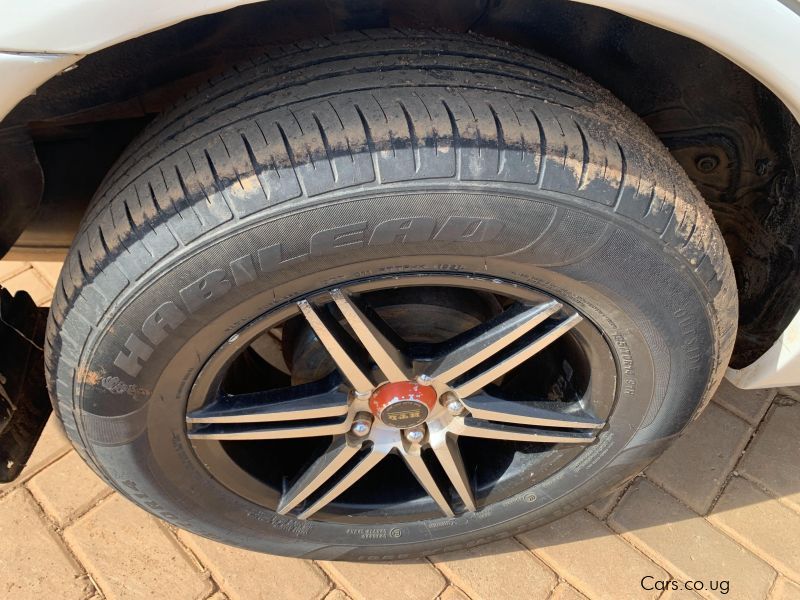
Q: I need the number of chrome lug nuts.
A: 4